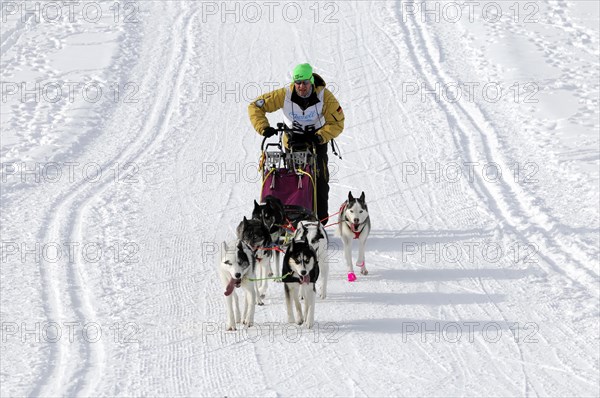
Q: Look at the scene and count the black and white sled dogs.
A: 6